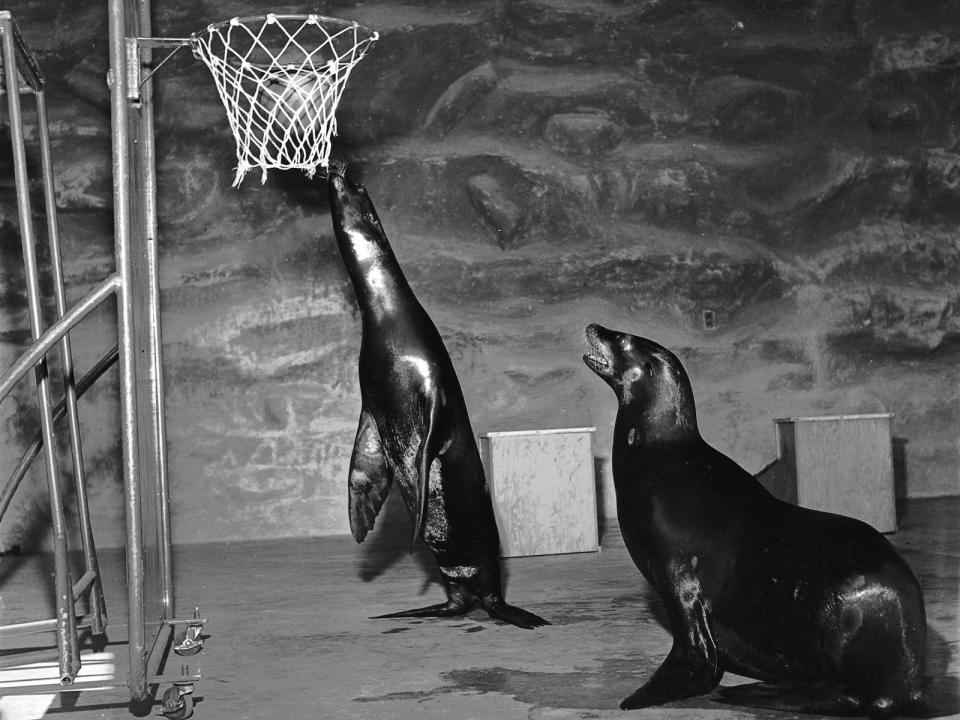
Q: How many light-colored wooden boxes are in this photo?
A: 2